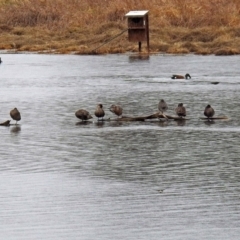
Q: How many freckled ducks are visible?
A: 7